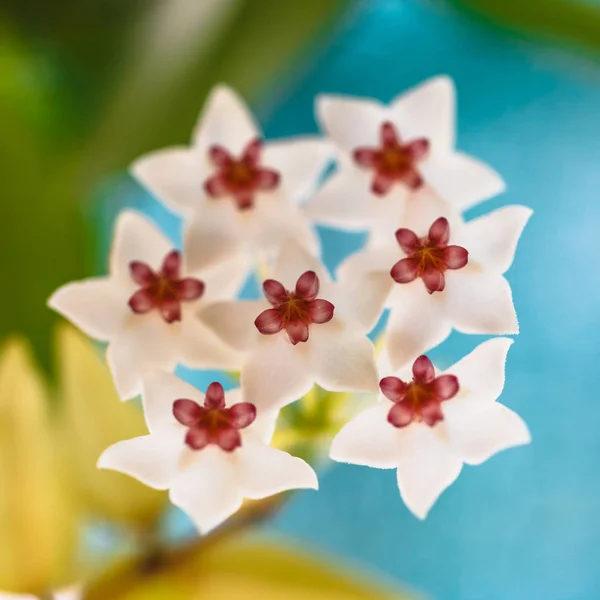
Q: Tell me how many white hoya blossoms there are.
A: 7